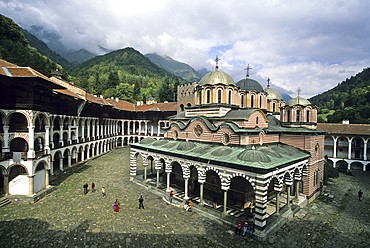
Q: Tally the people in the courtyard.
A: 12